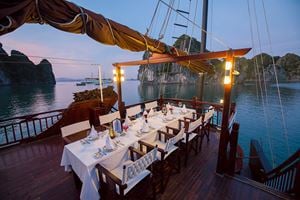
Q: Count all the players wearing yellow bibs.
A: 0